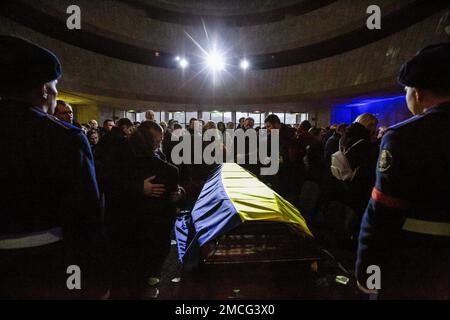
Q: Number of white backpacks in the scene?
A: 1